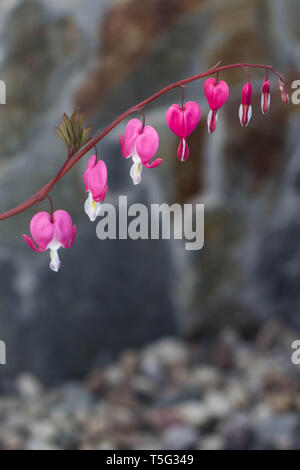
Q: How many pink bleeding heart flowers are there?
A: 8